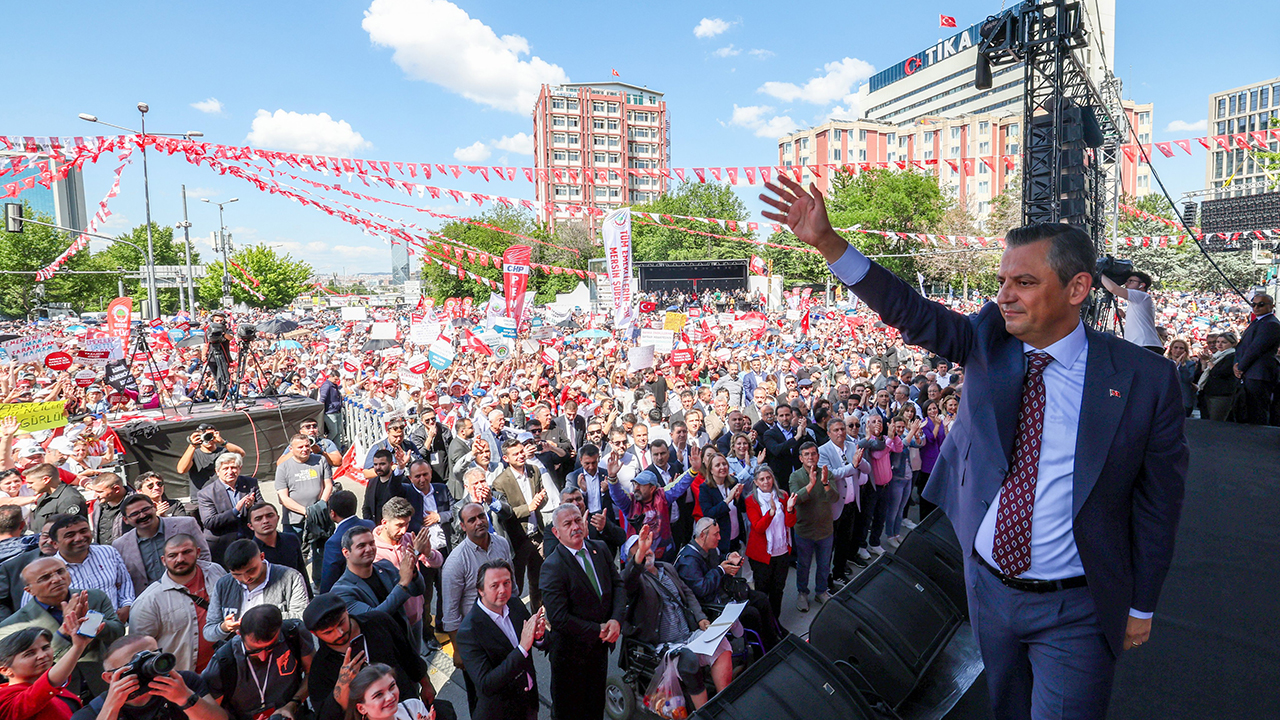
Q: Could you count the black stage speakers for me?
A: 3